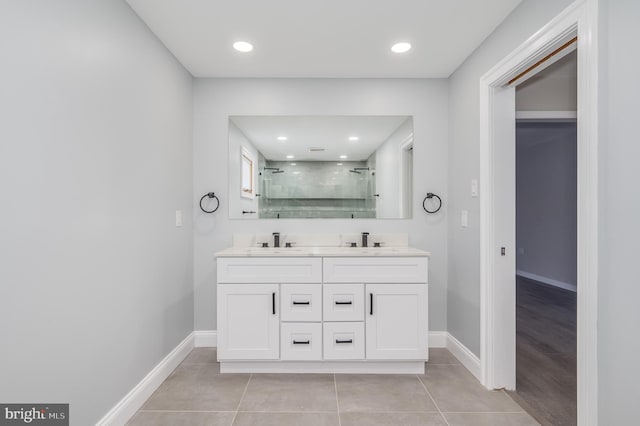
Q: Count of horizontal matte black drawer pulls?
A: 4